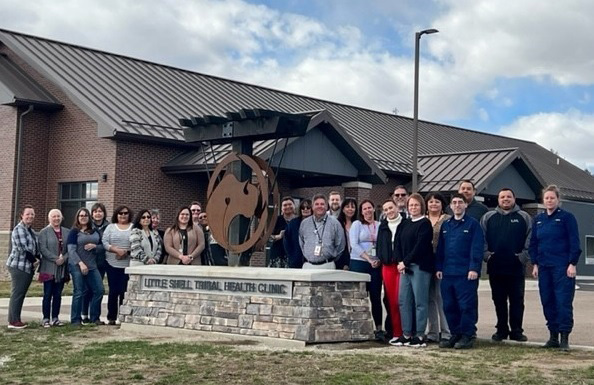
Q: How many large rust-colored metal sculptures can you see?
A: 1